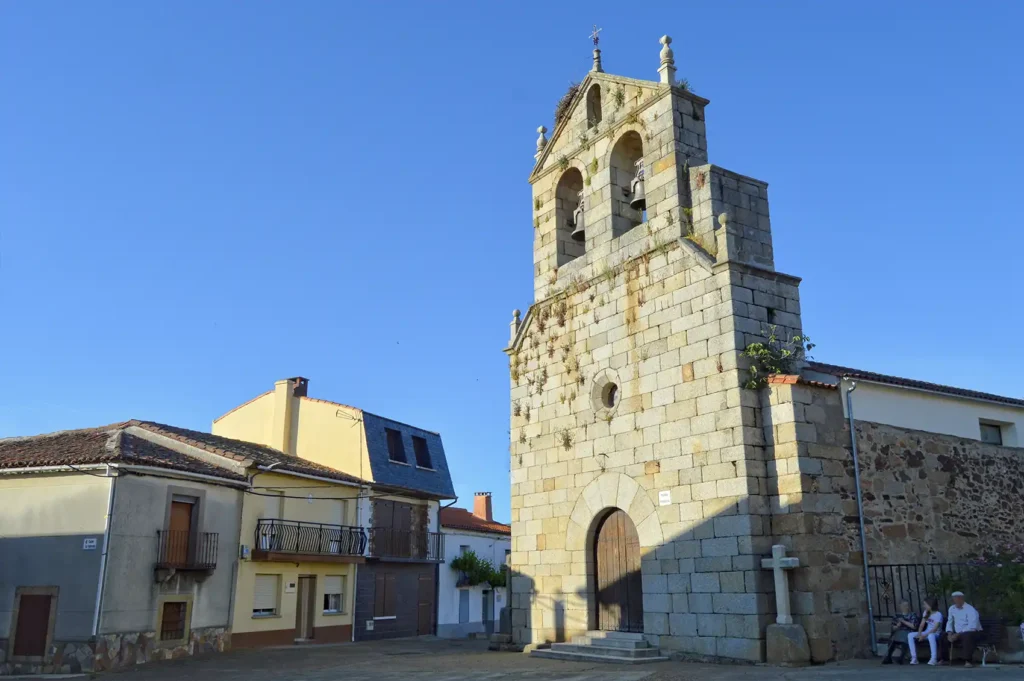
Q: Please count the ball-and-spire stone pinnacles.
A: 4